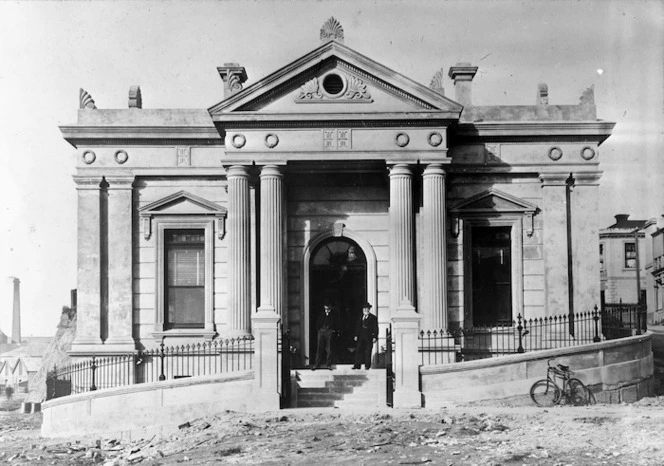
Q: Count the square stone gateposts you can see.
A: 2